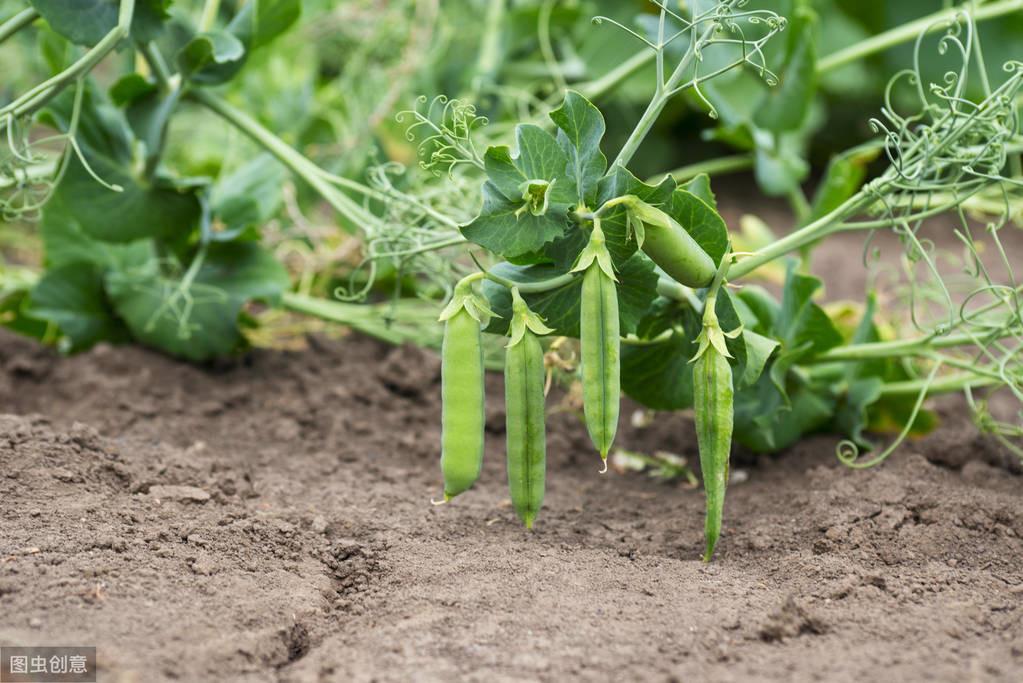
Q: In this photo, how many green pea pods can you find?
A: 5